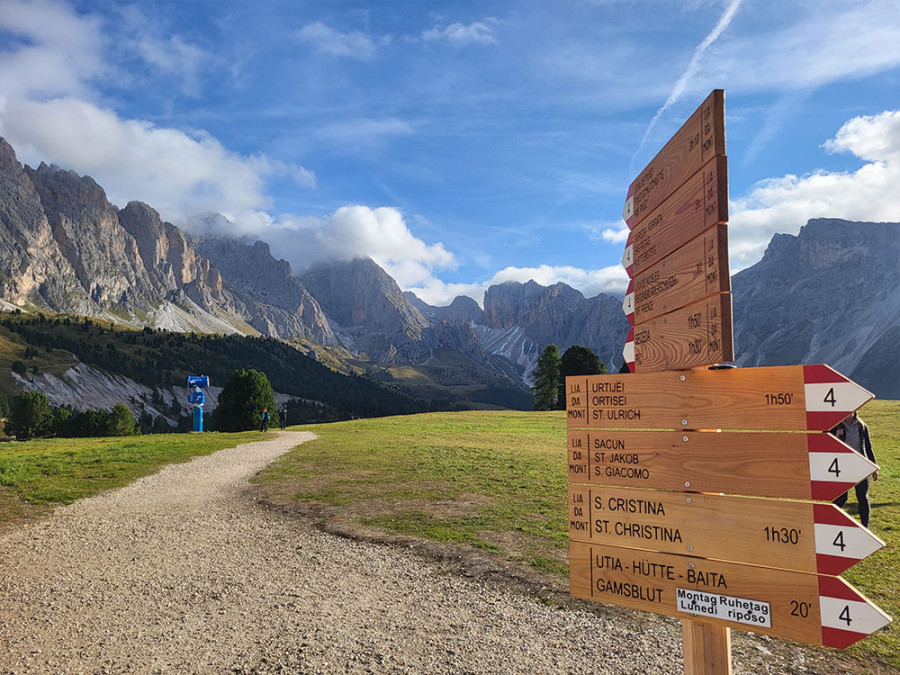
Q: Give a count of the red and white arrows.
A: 8